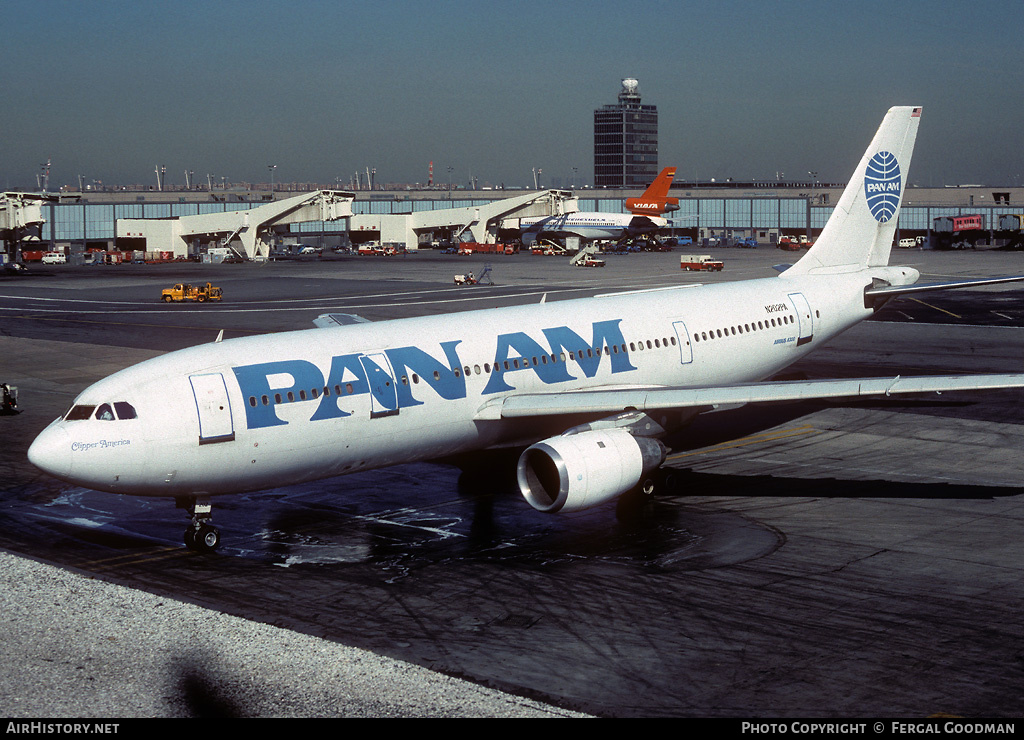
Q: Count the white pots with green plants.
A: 0